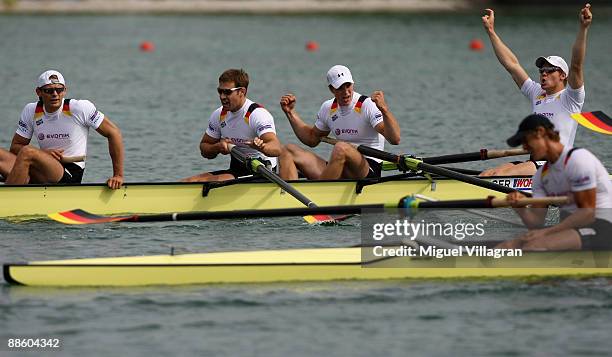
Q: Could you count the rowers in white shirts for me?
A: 5